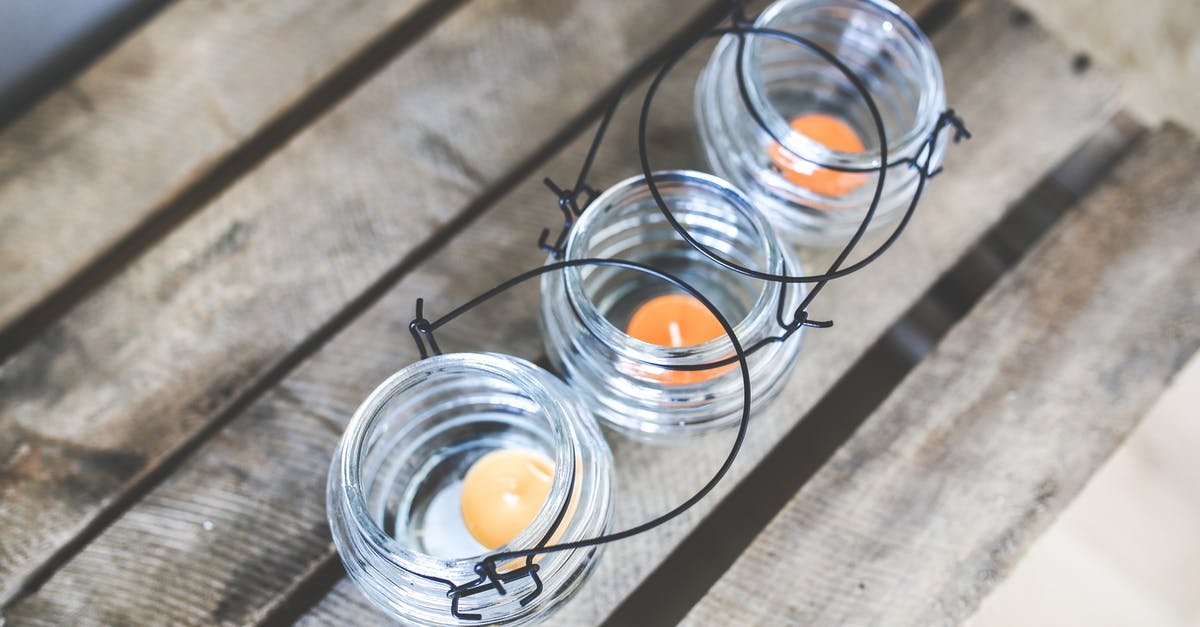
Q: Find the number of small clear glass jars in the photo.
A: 3